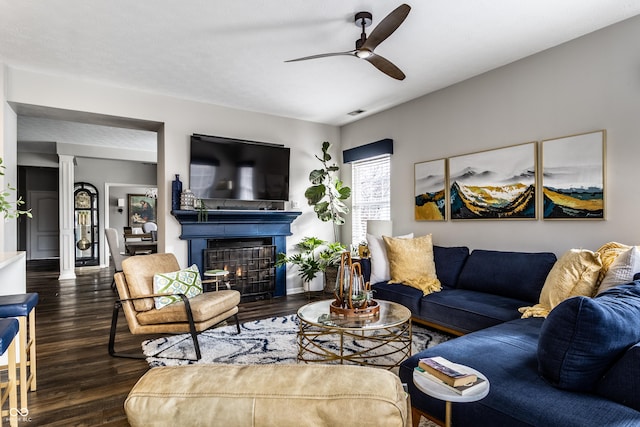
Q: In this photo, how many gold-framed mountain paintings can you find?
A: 3